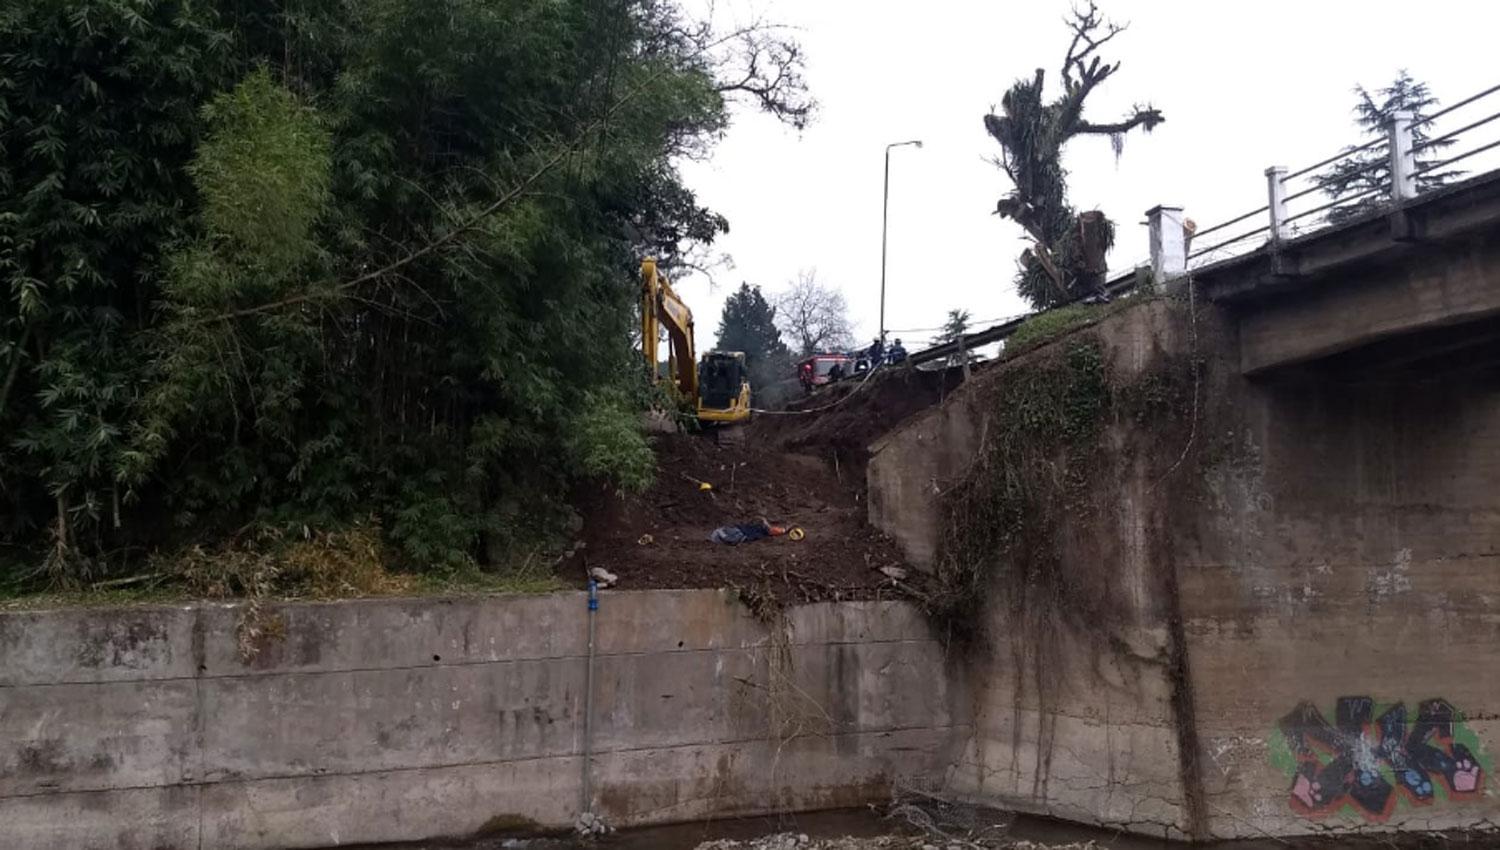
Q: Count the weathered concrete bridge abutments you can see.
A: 1